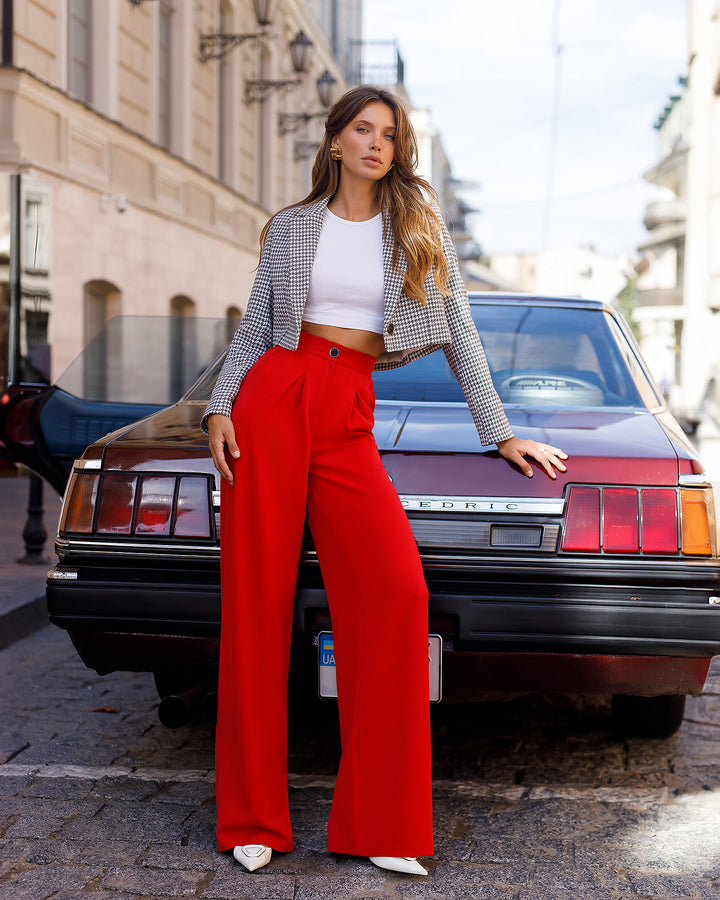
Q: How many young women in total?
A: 1